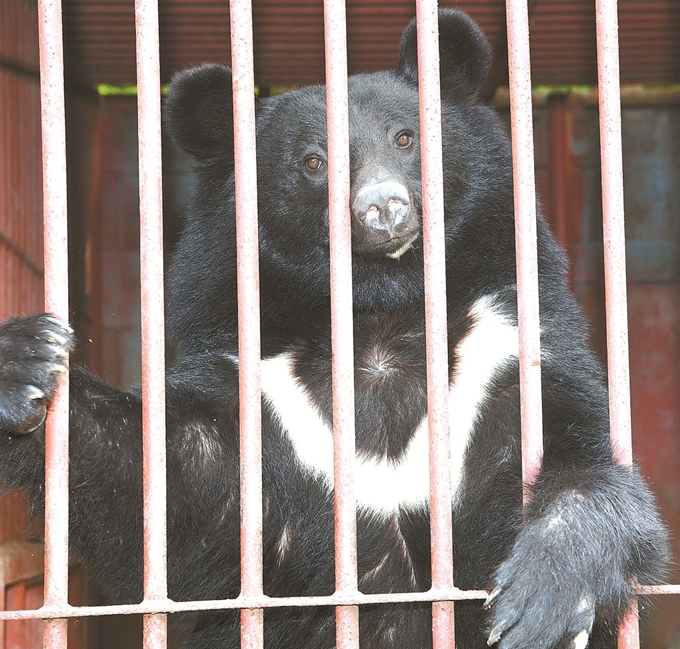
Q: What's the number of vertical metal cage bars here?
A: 7